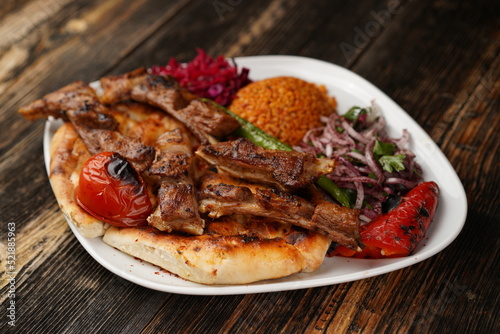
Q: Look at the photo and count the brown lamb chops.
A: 5